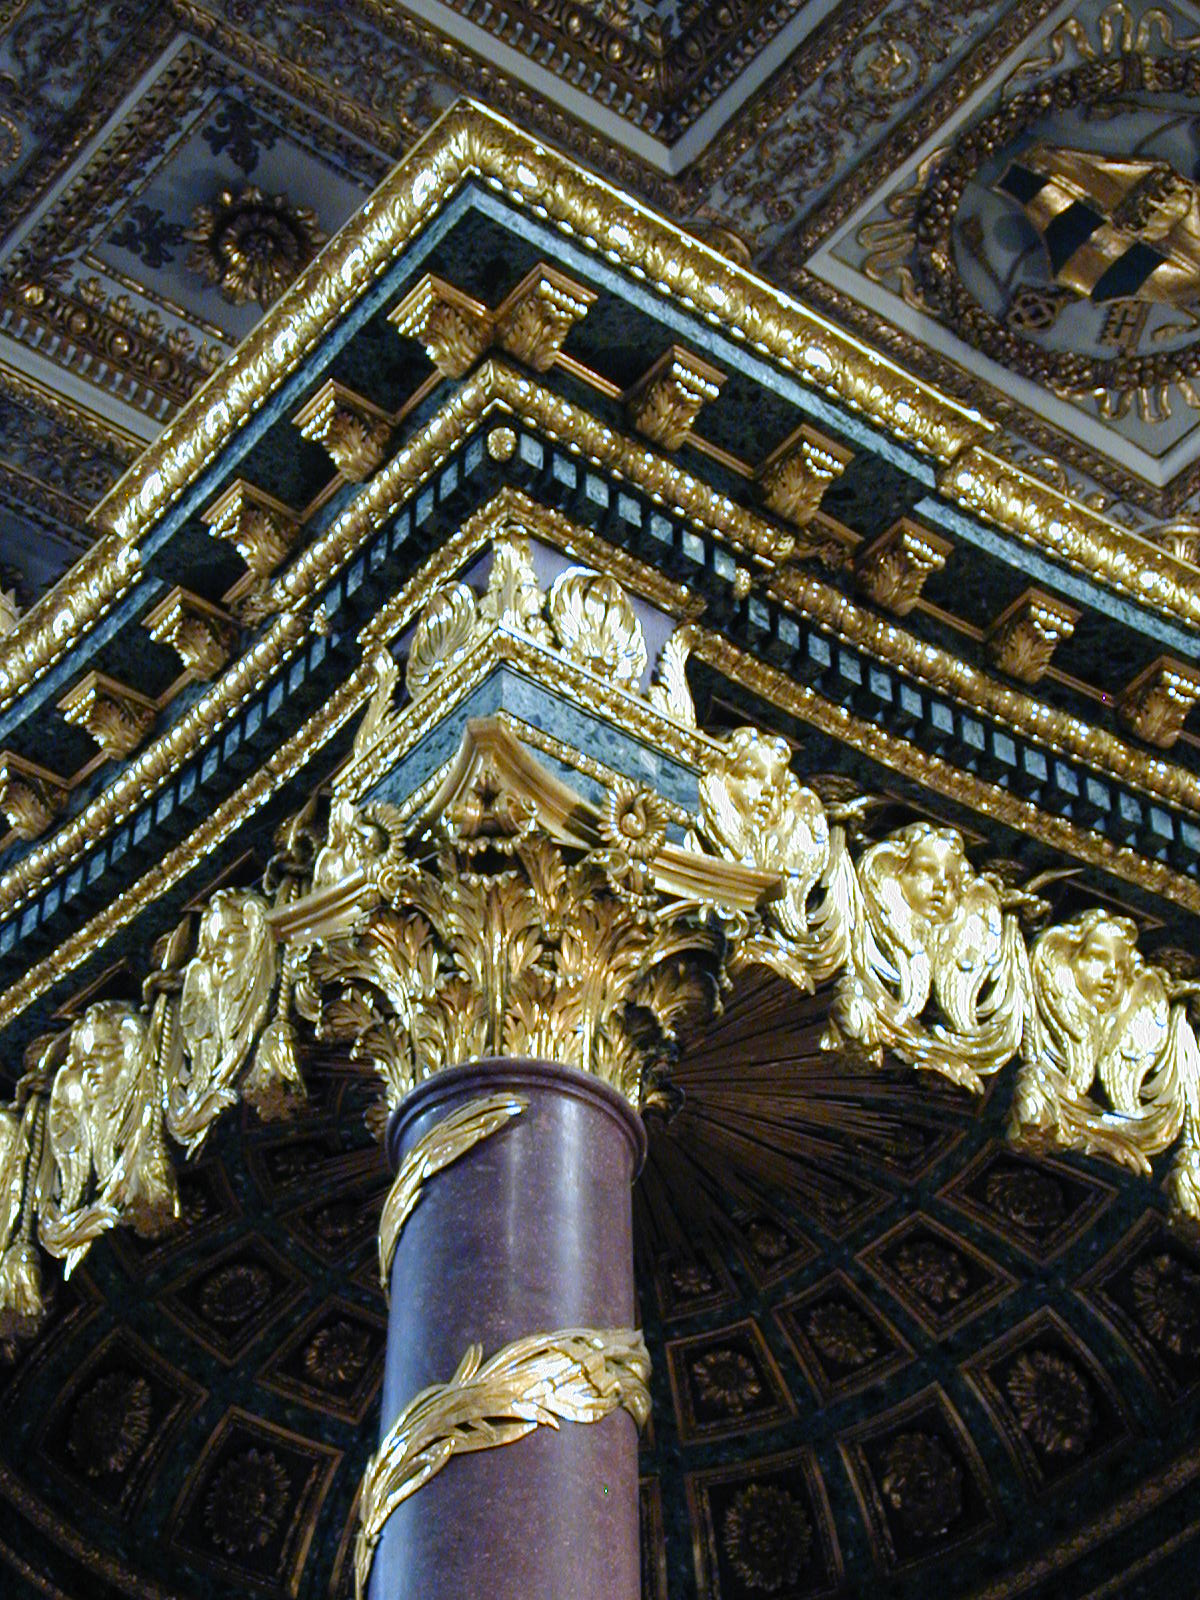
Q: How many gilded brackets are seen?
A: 12